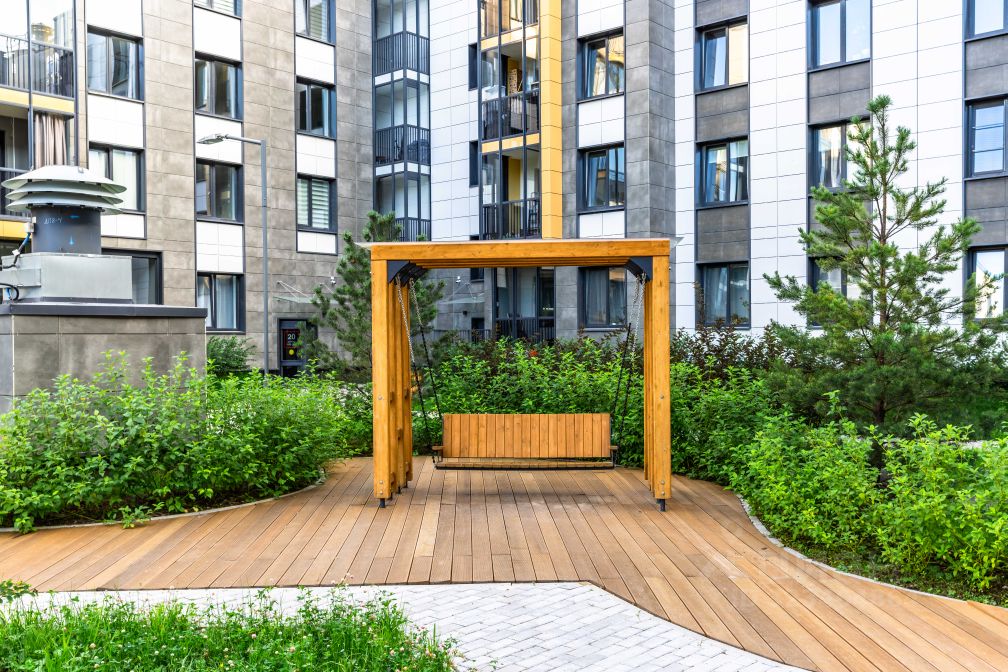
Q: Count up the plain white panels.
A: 12